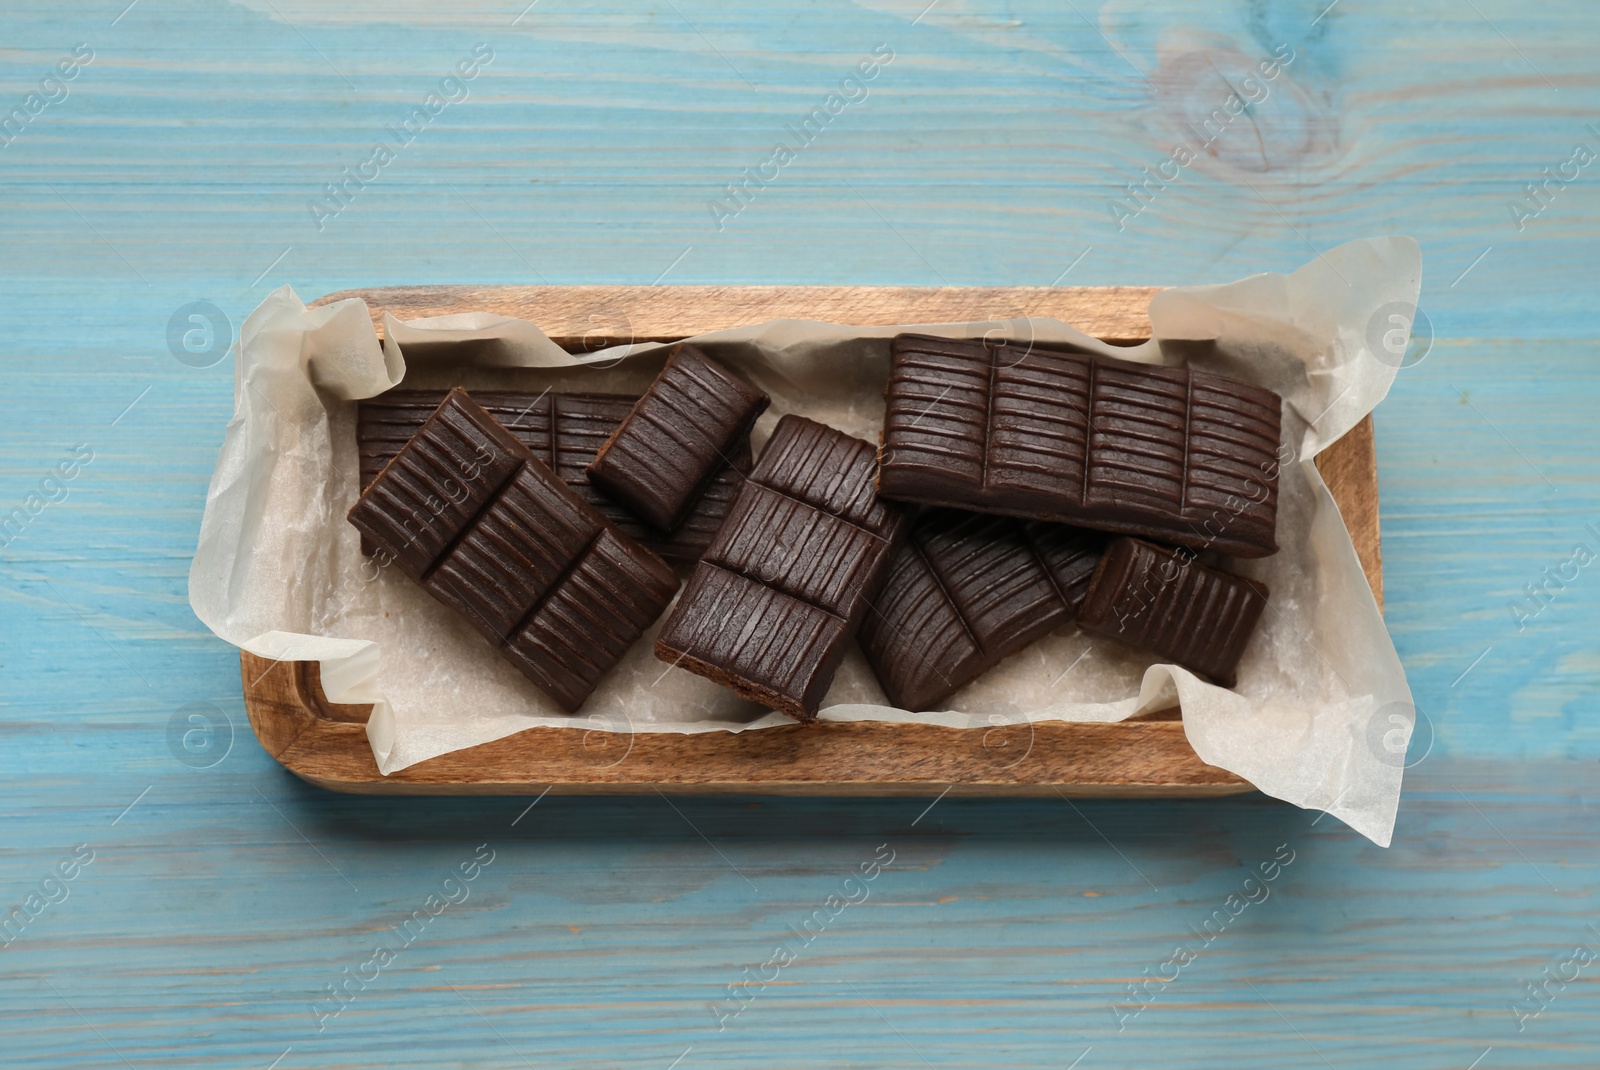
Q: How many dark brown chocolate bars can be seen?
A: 7